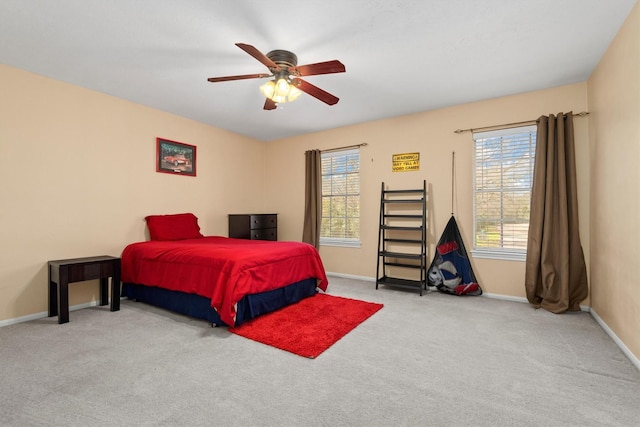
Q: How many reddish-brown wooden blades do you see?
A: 5